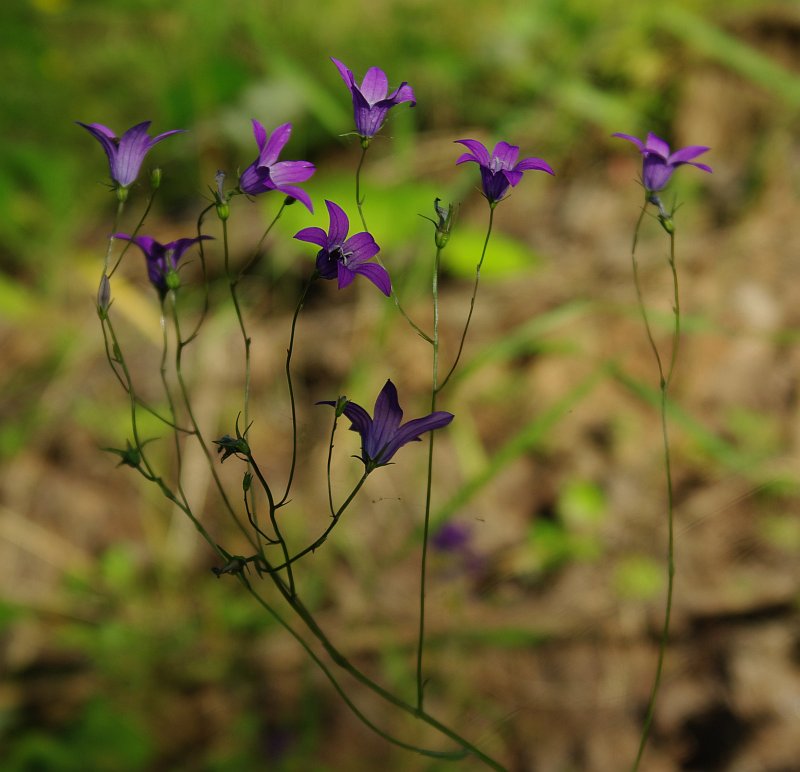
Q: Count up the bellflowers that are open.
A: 8